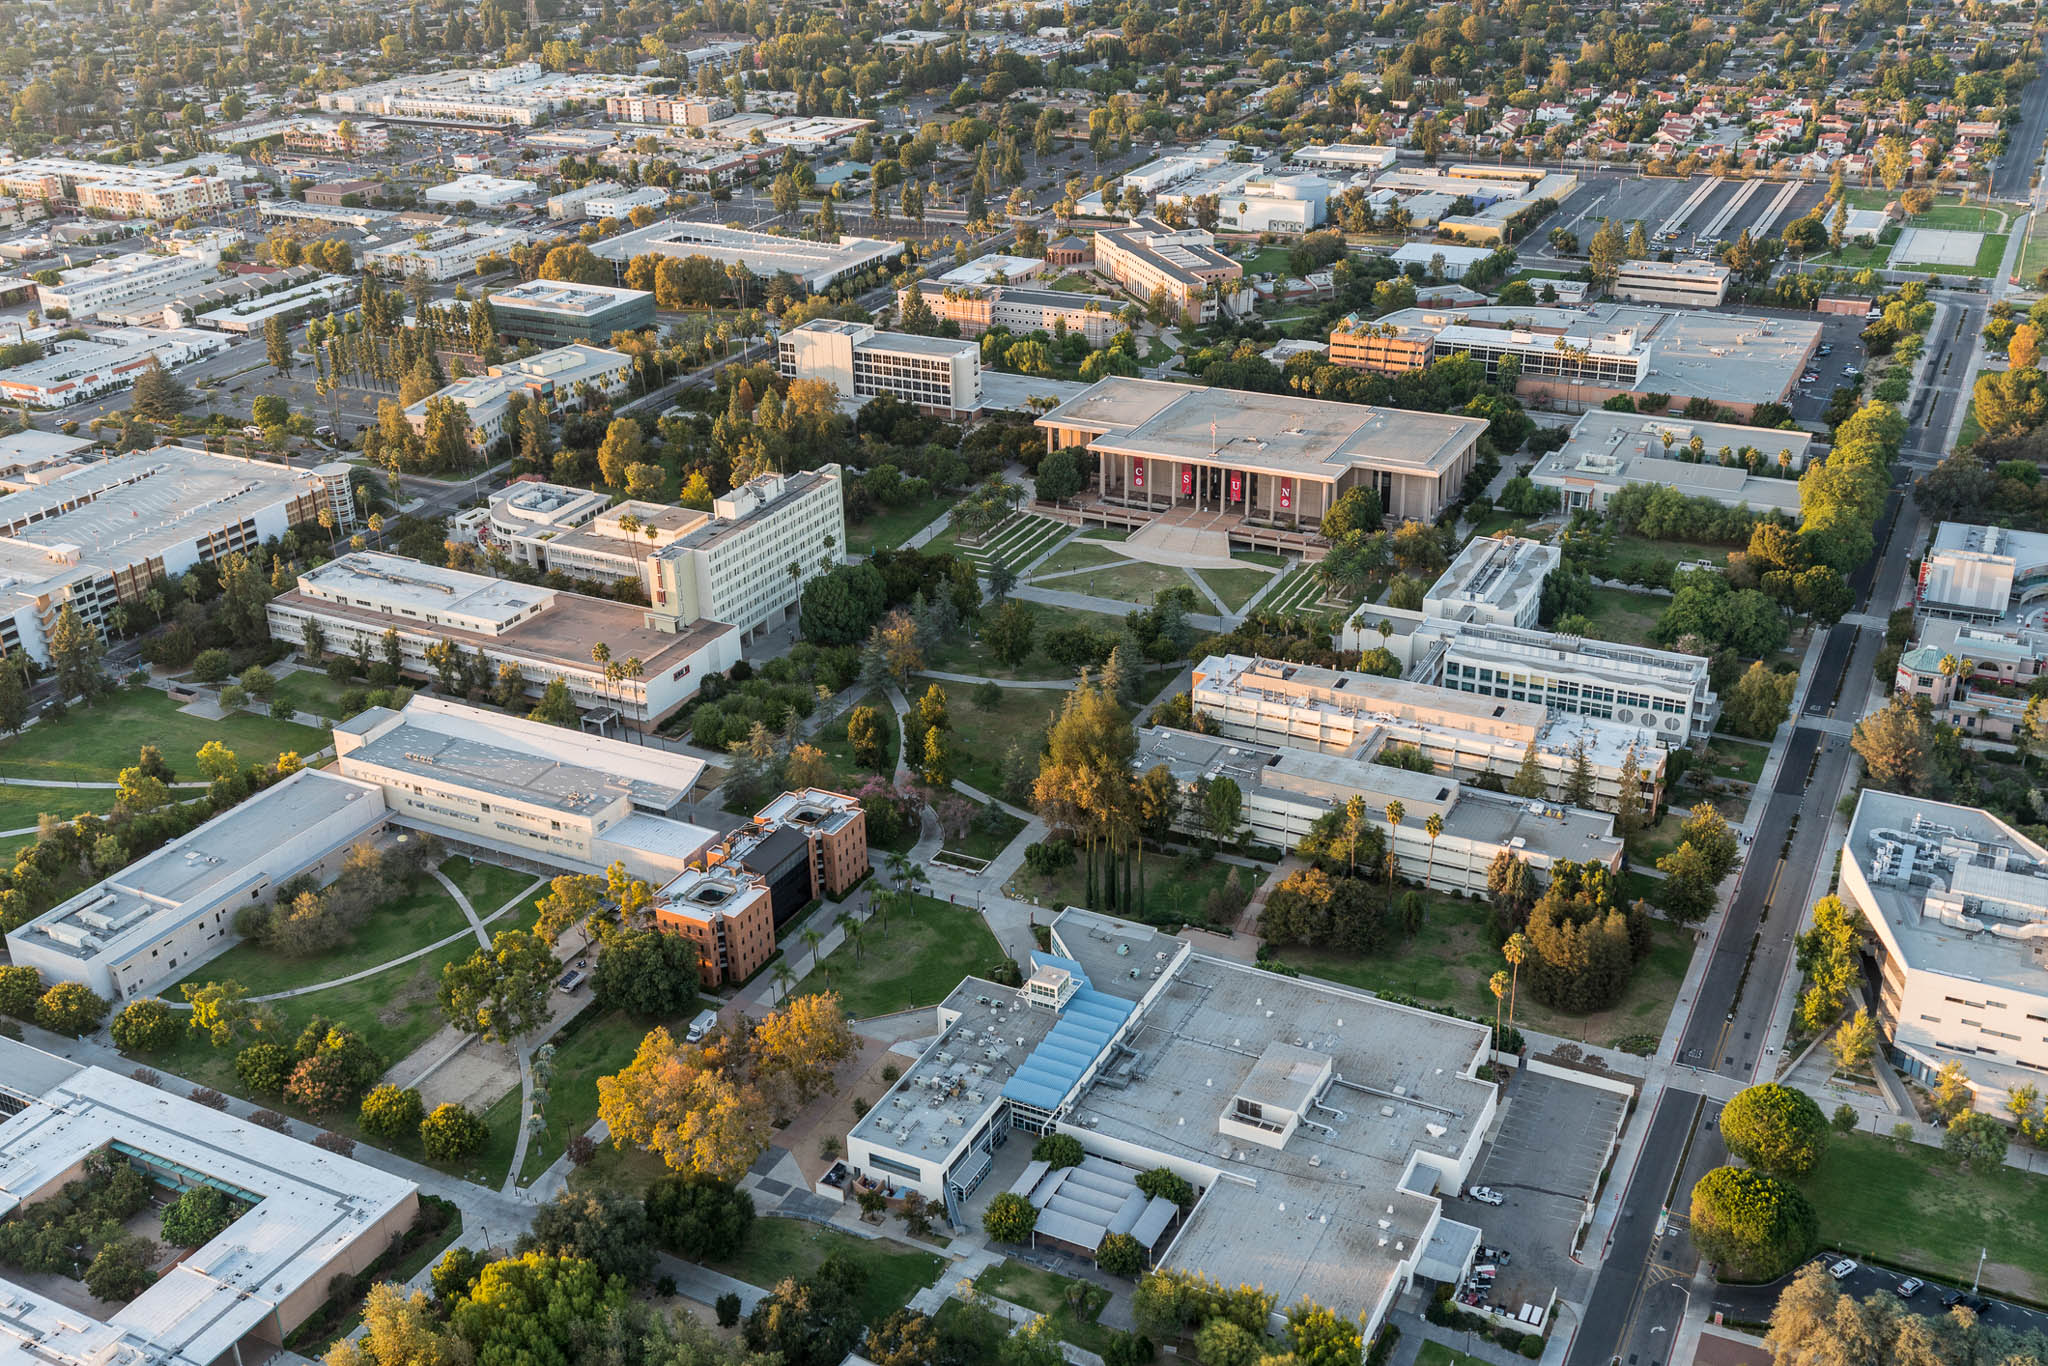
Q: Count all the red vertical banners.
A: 4